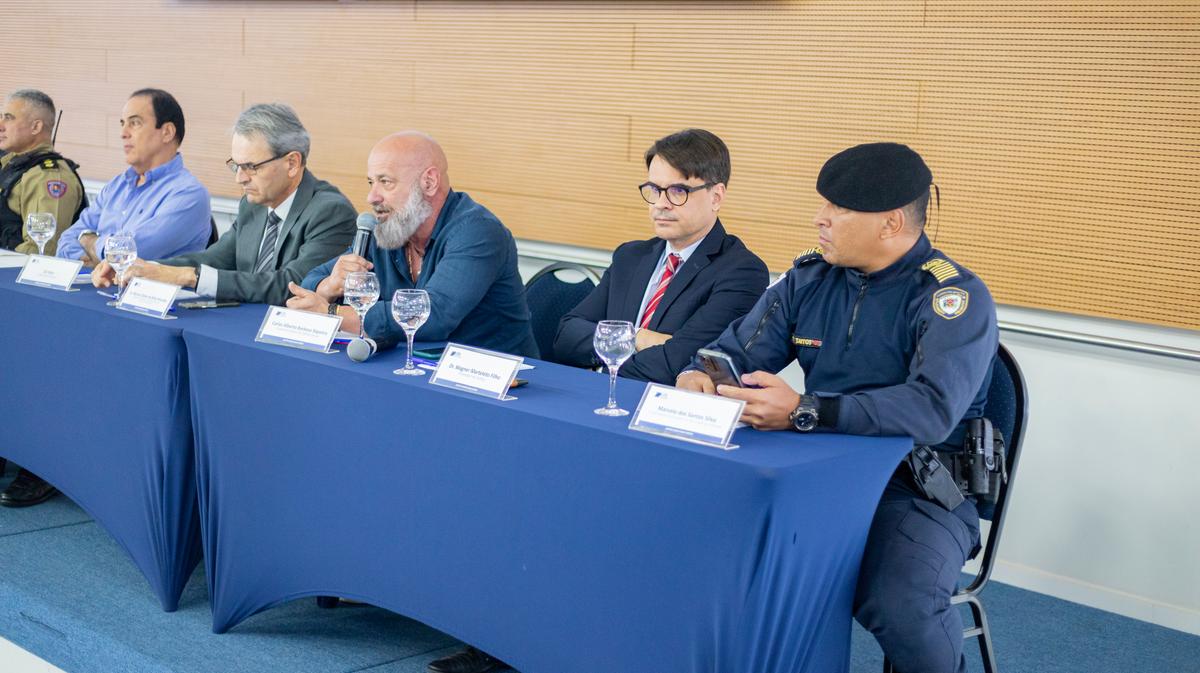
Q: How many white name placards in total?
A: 5